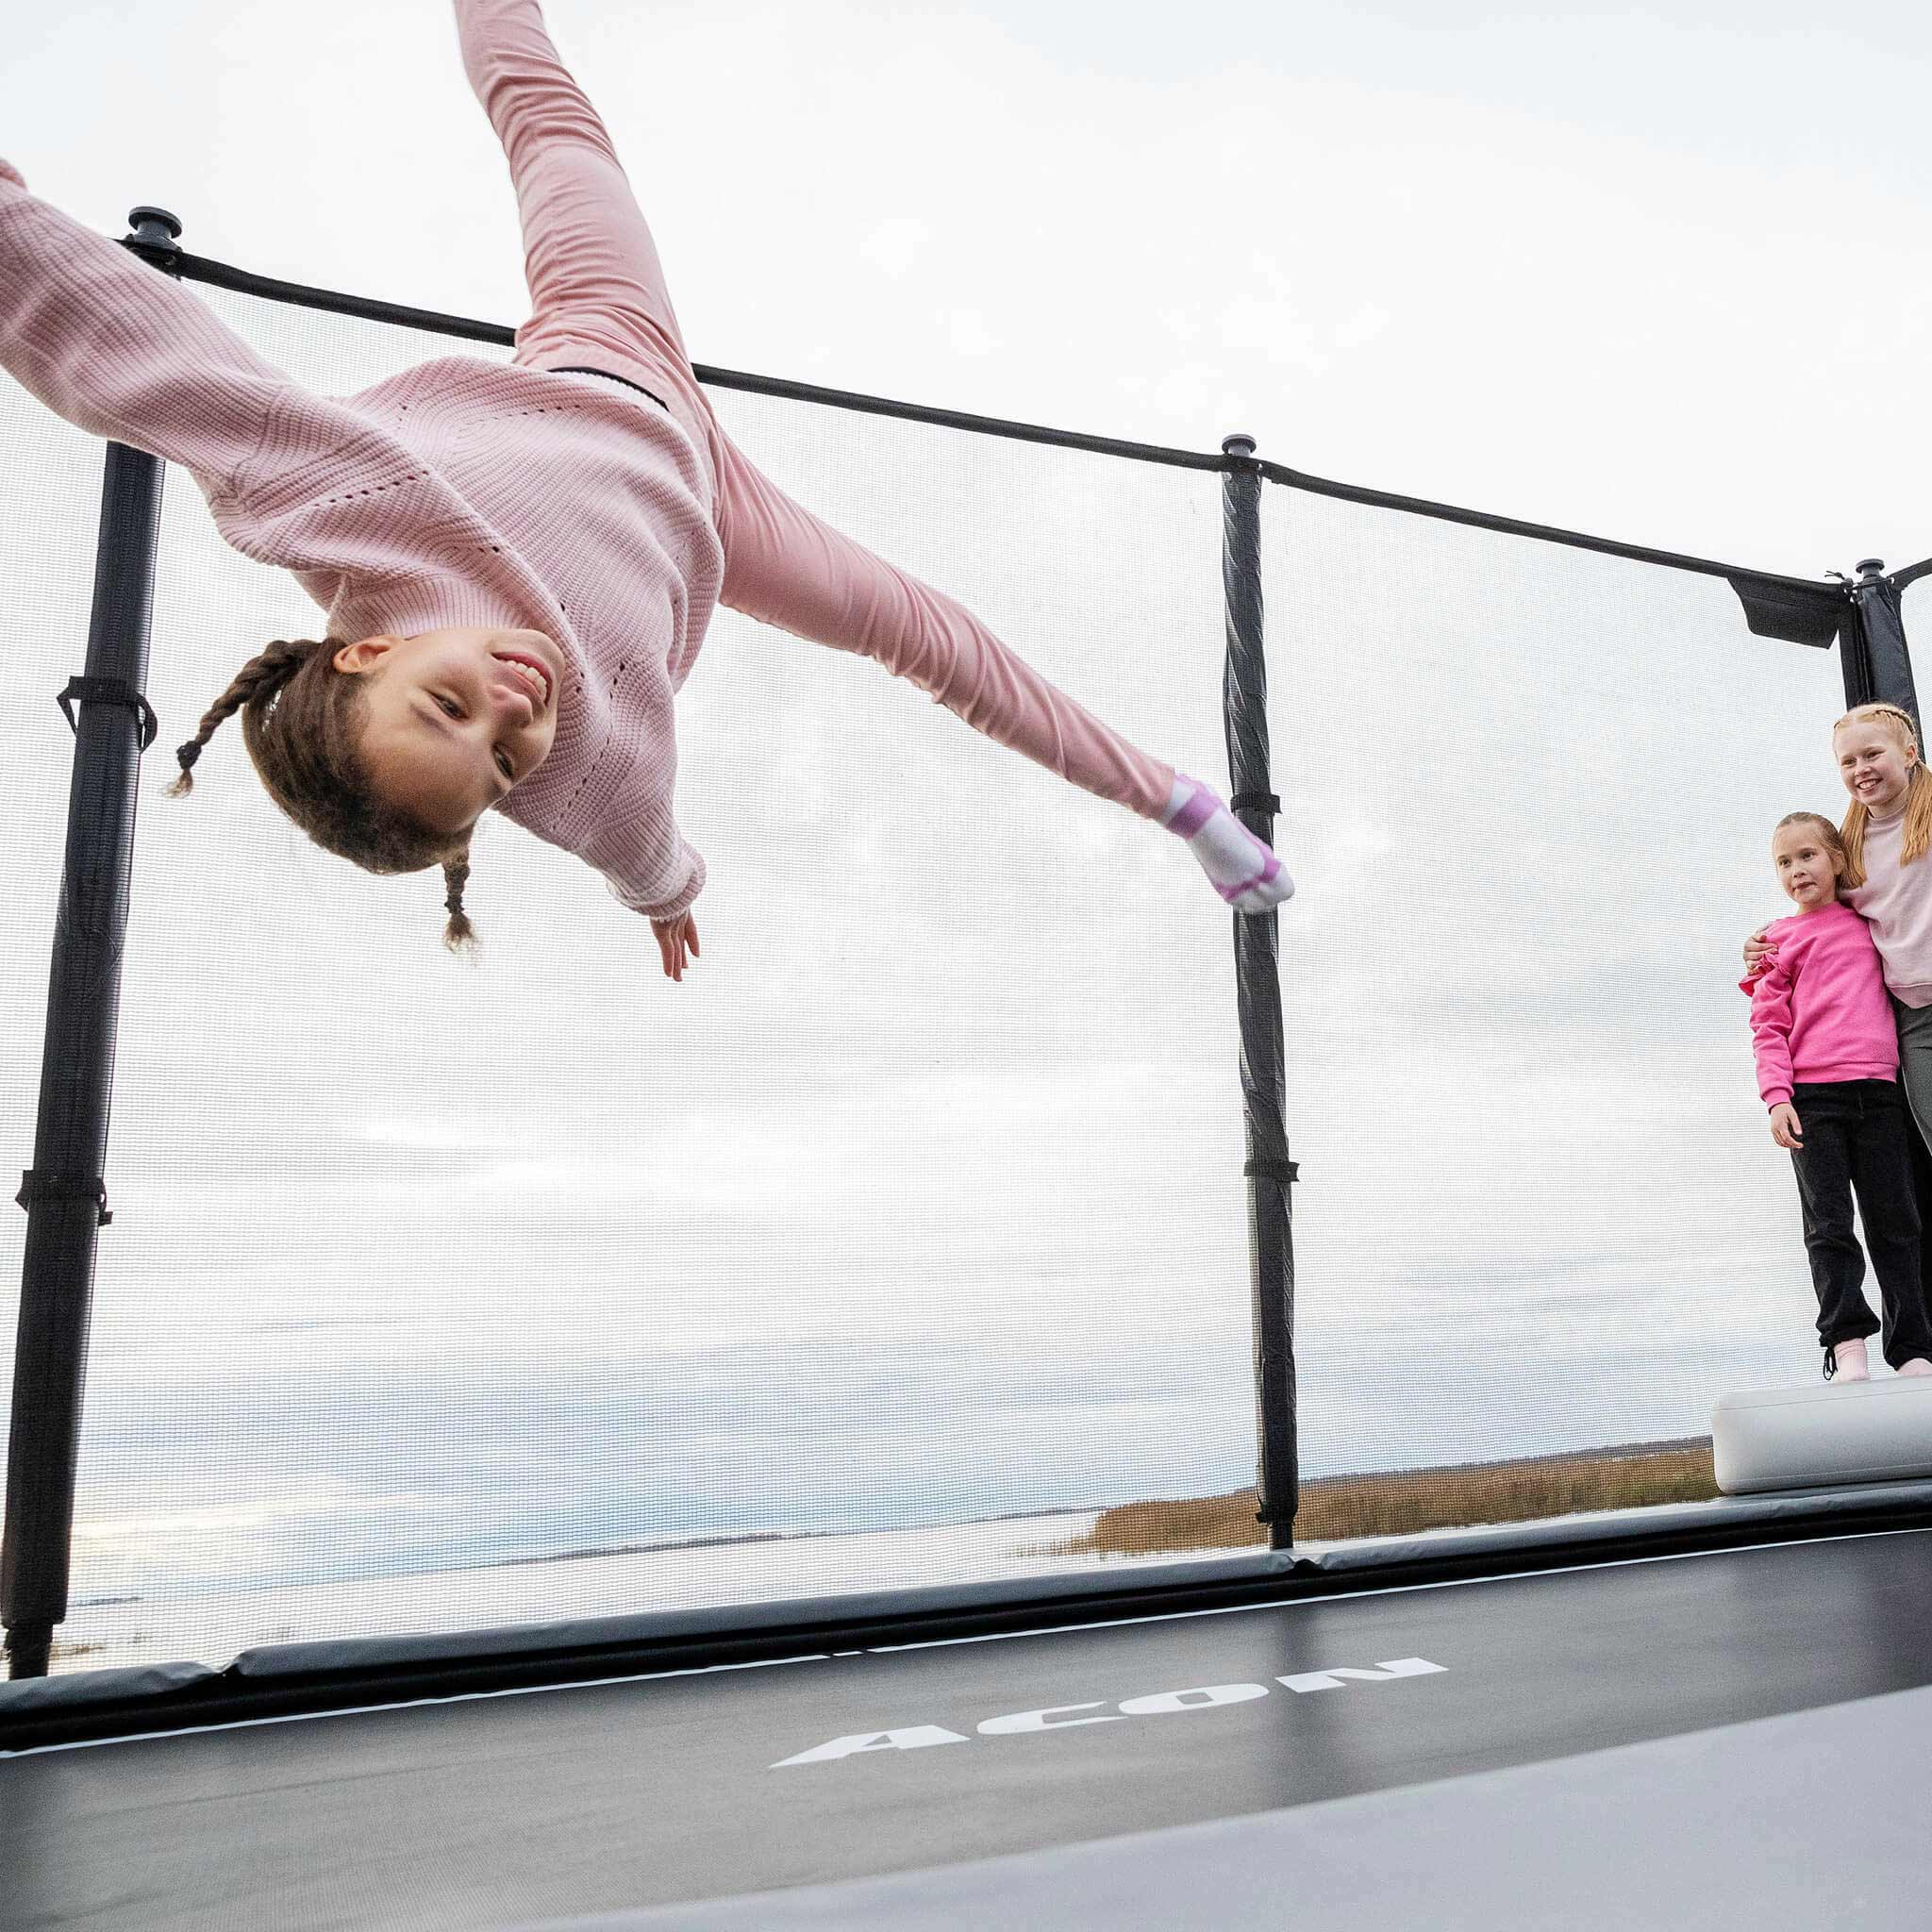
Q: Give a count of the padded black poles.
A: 3